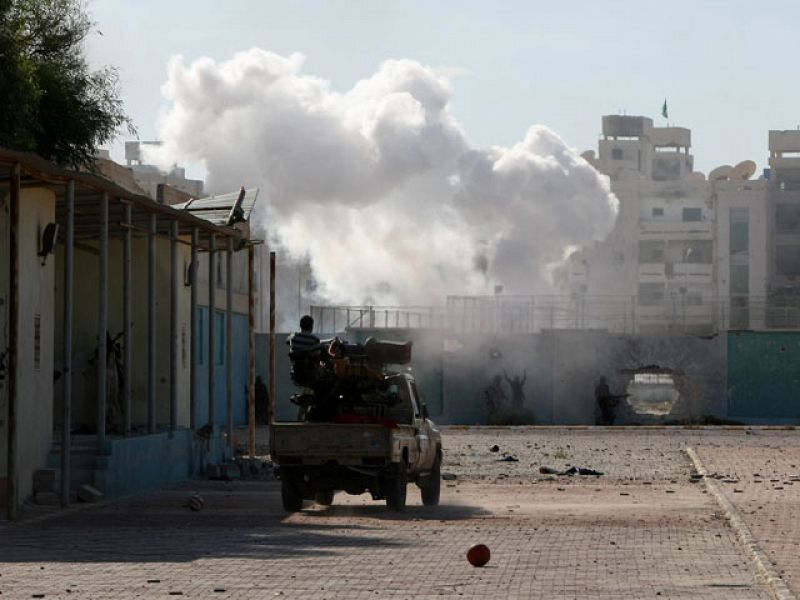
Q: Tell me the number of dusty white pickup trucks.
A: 1